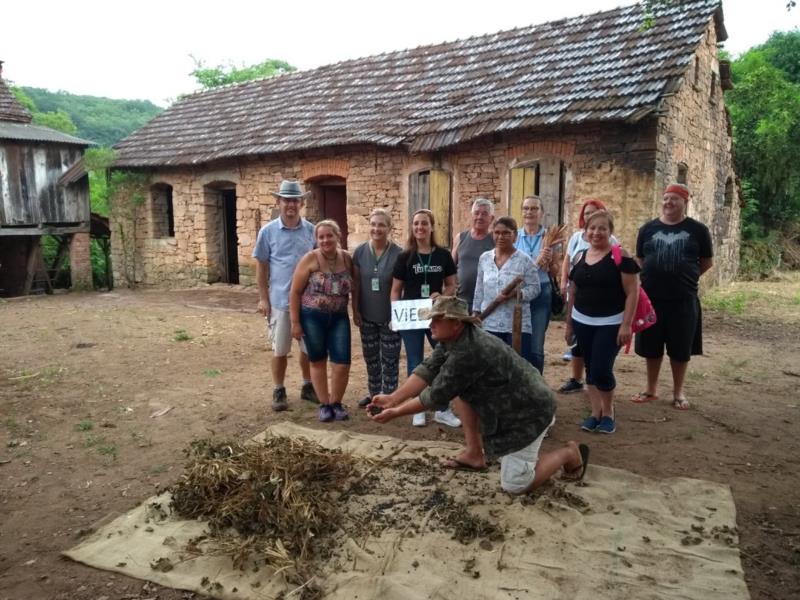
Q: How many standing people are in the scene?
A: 10